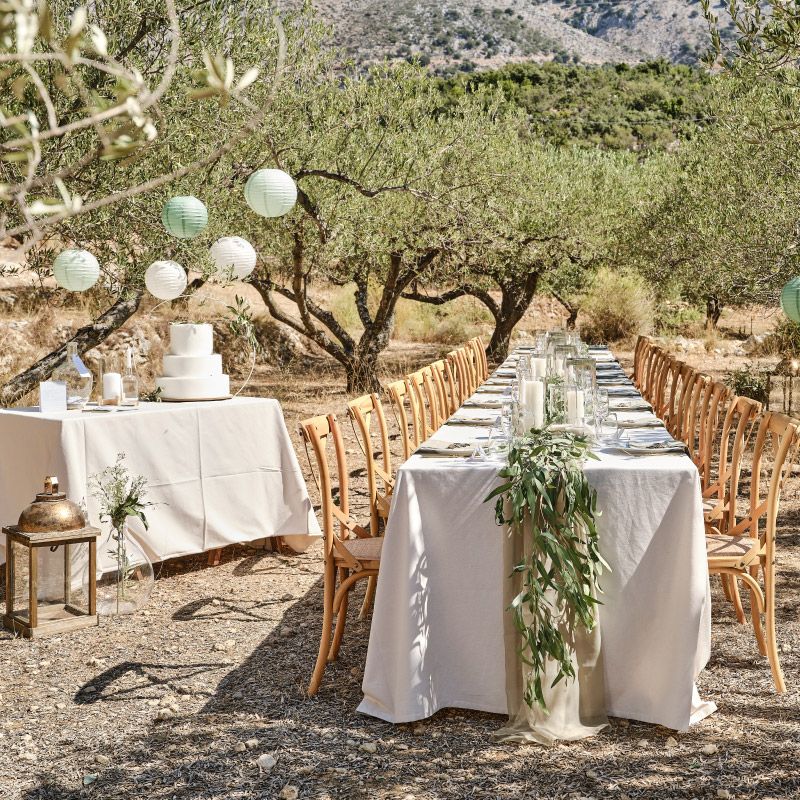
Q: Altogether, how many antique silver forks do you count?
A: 0